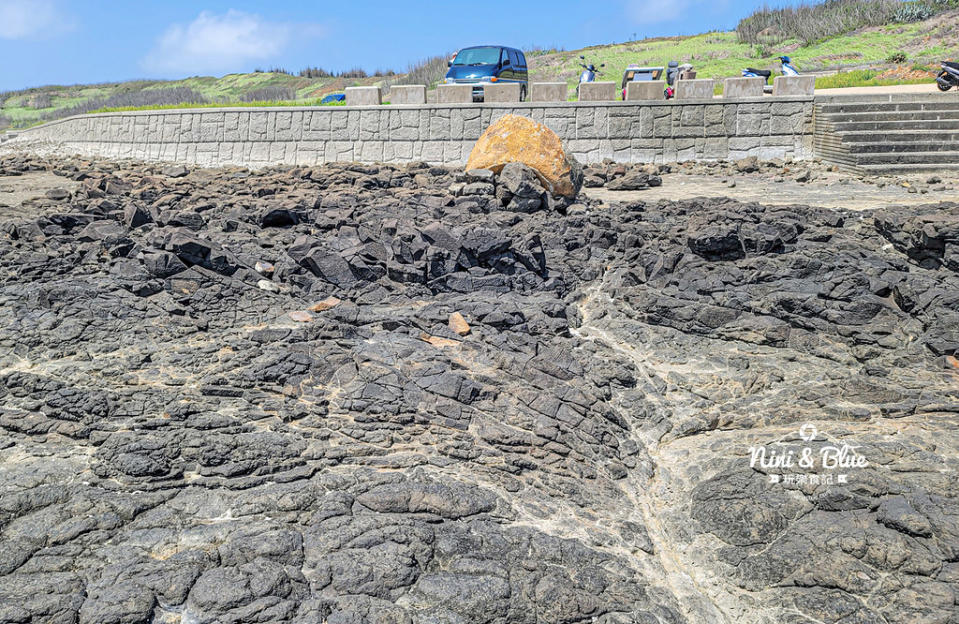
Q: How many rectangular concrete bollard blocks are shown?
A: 10